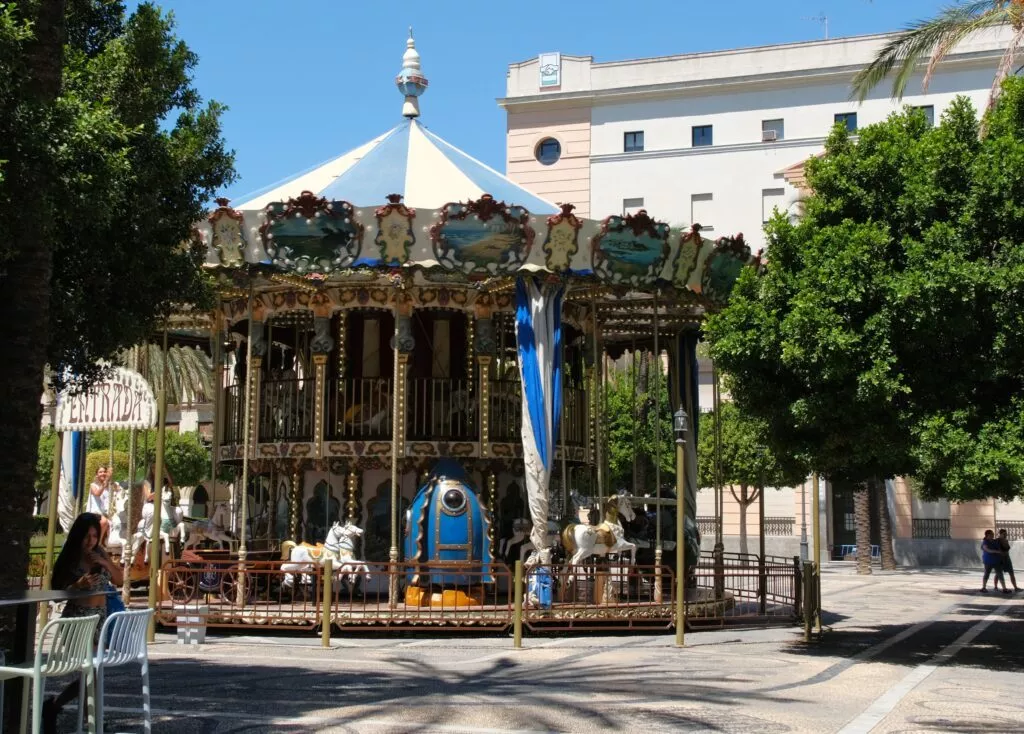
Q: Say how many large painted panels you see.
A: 4